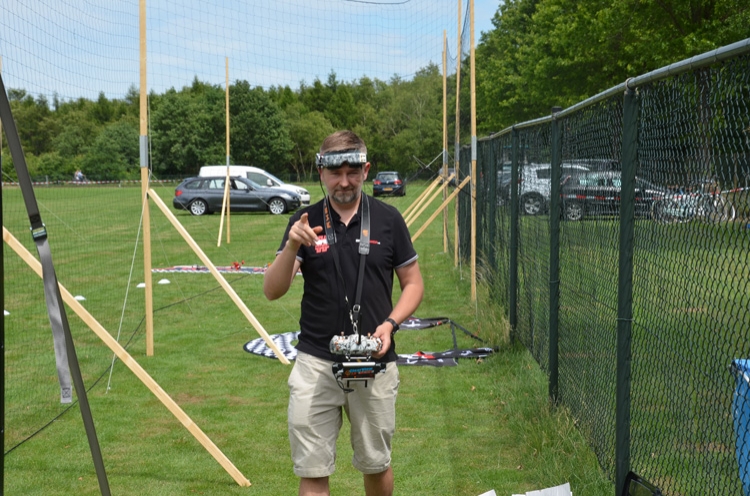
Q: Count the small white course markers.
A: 4